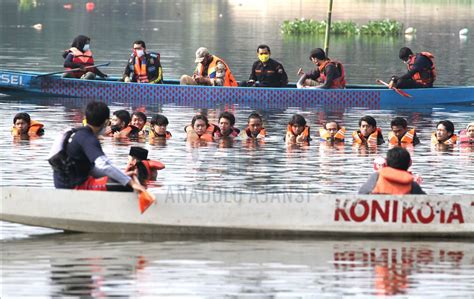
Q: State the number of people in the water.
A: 13